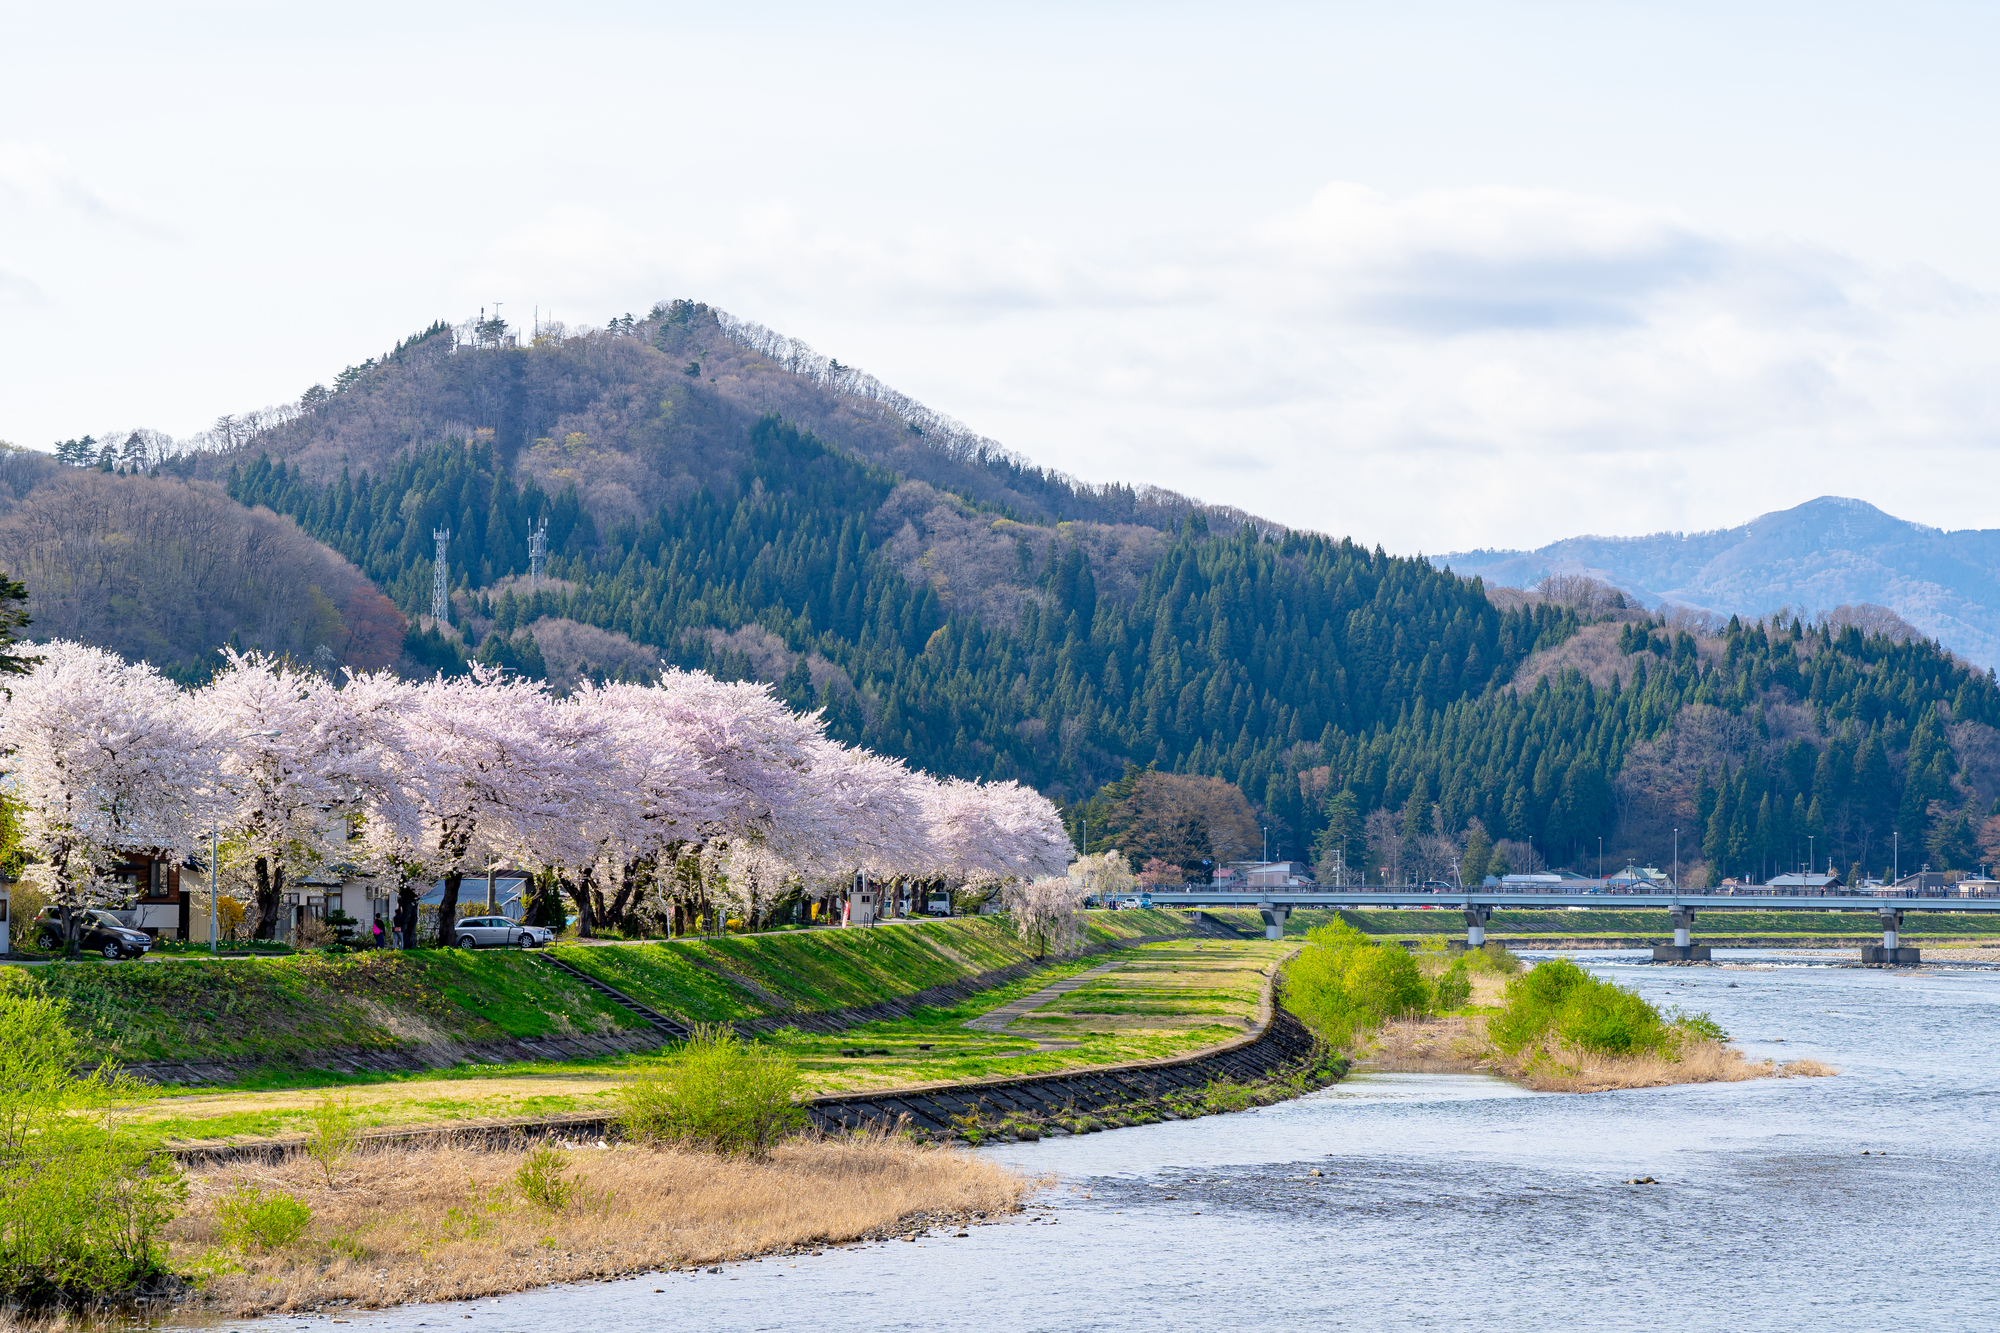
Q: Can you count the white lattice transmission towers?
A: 2